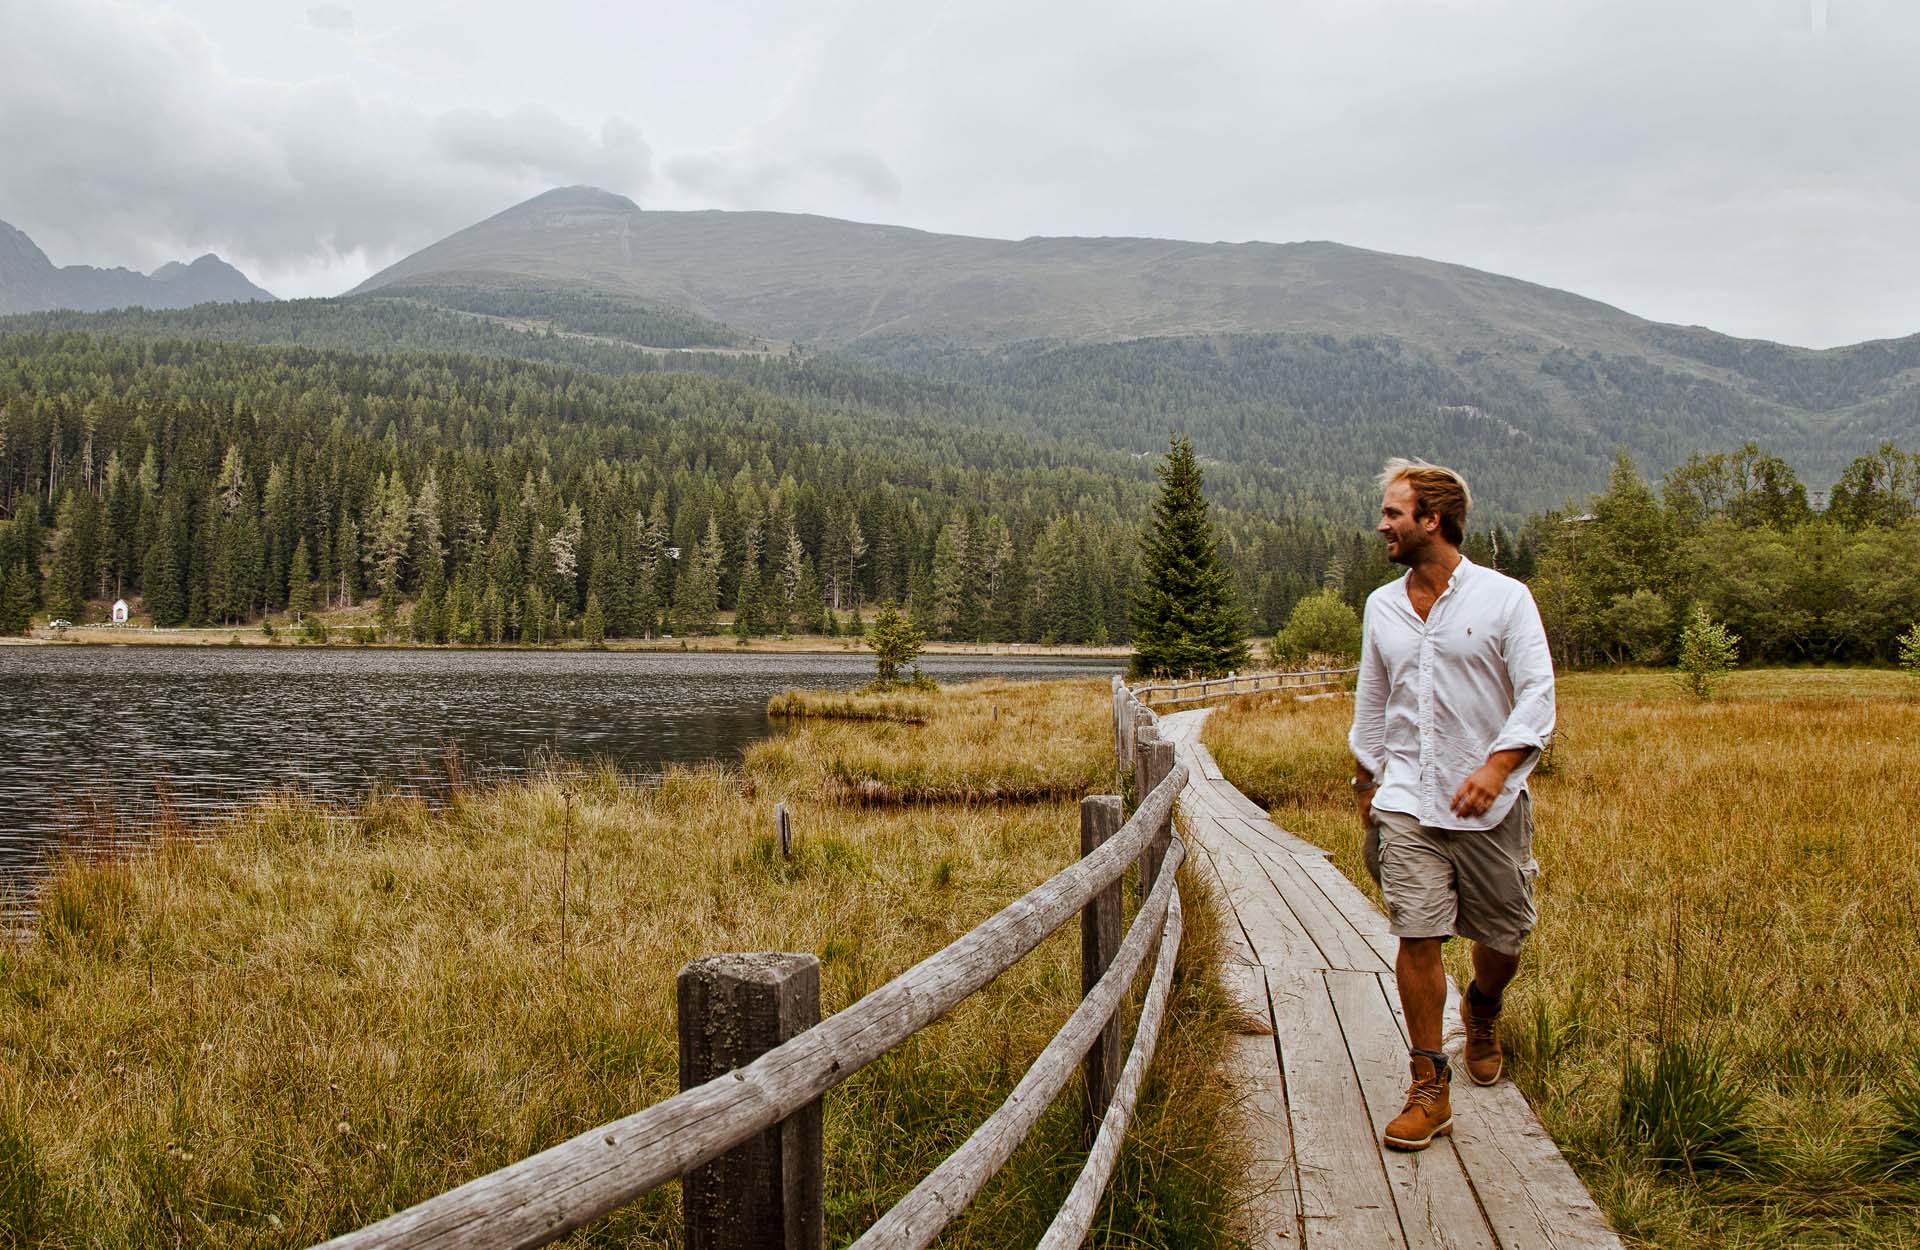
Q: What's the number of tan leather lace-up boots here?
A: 2